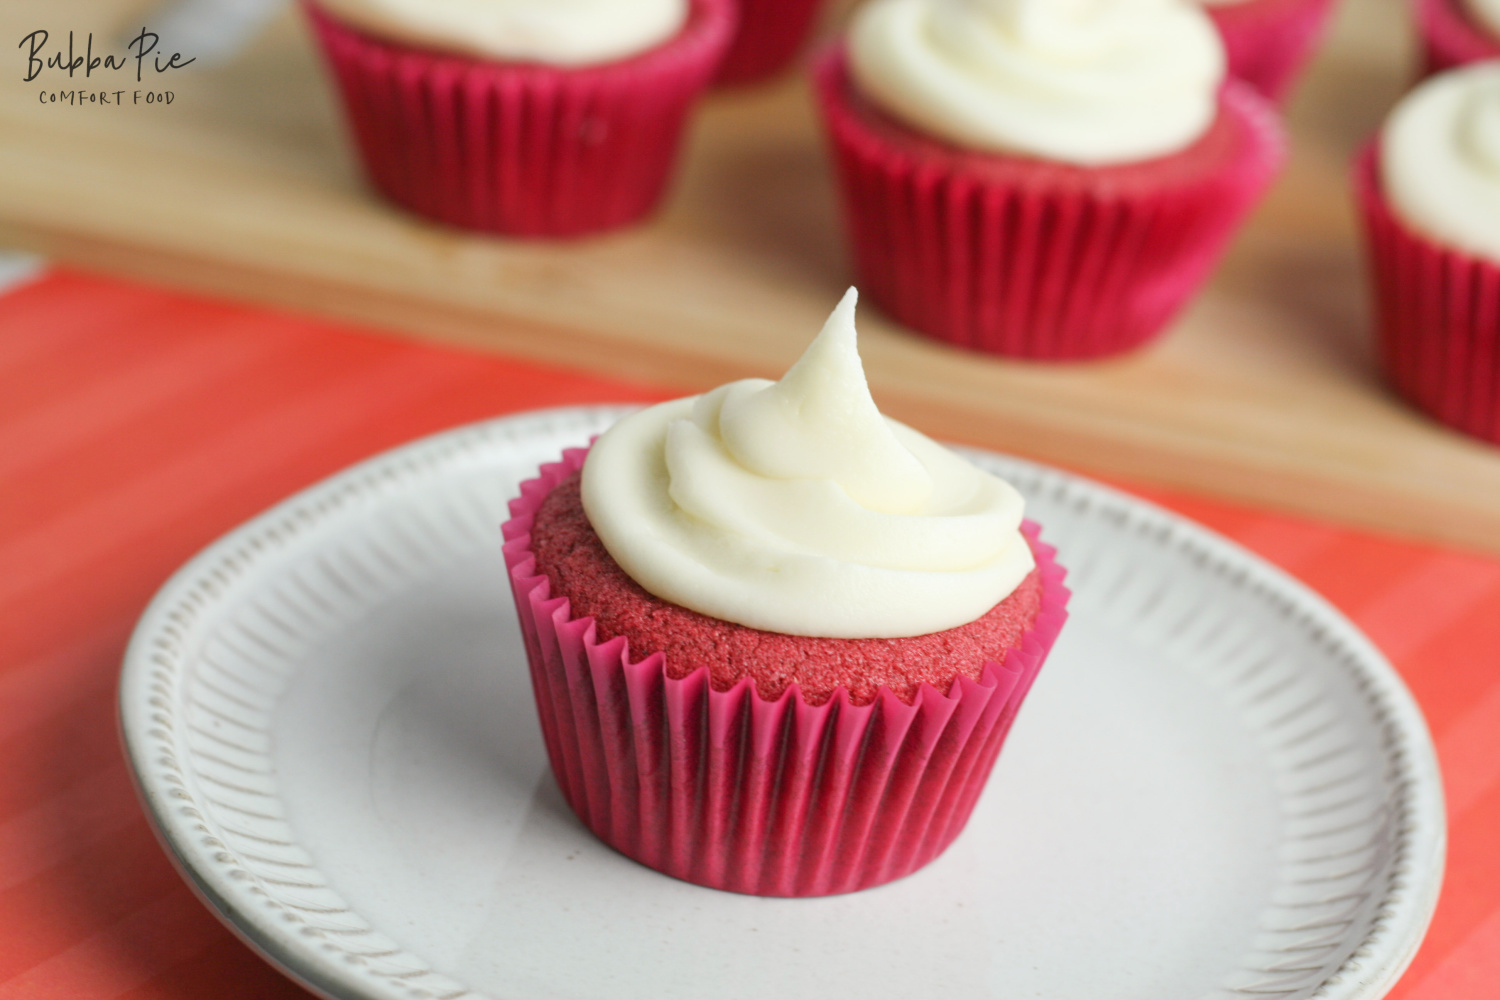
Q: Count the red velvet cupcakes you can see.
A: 7